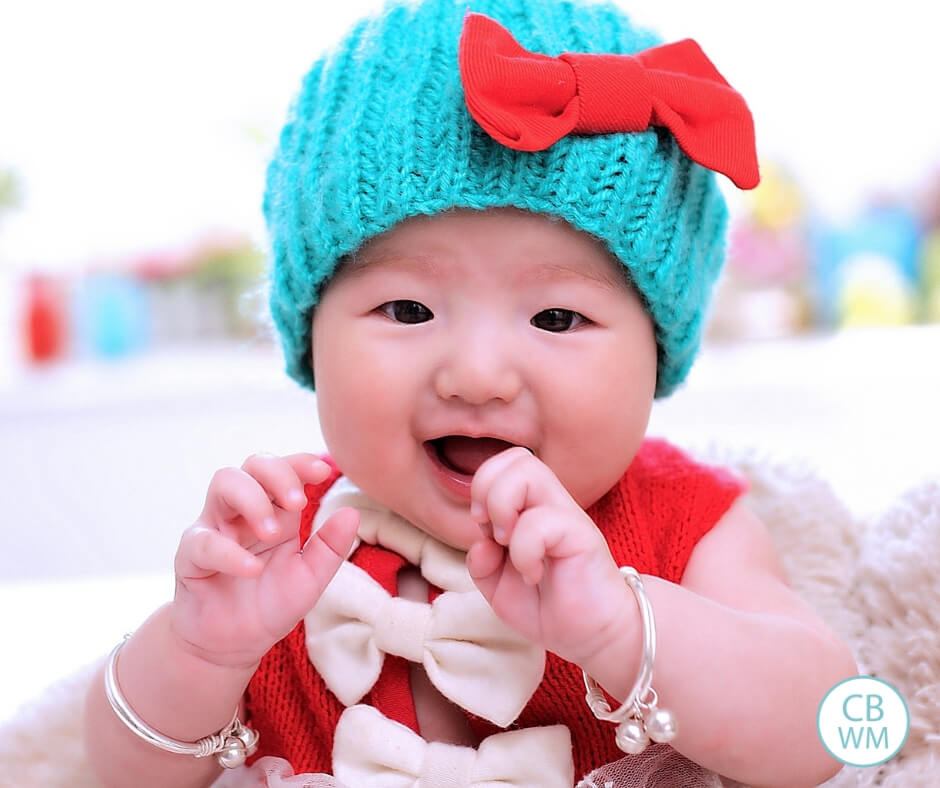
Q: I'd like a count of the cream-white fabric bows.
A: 3